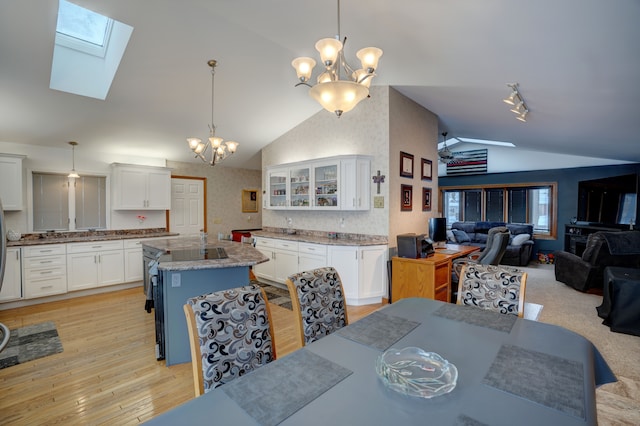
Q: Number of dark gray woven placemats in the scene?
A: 5